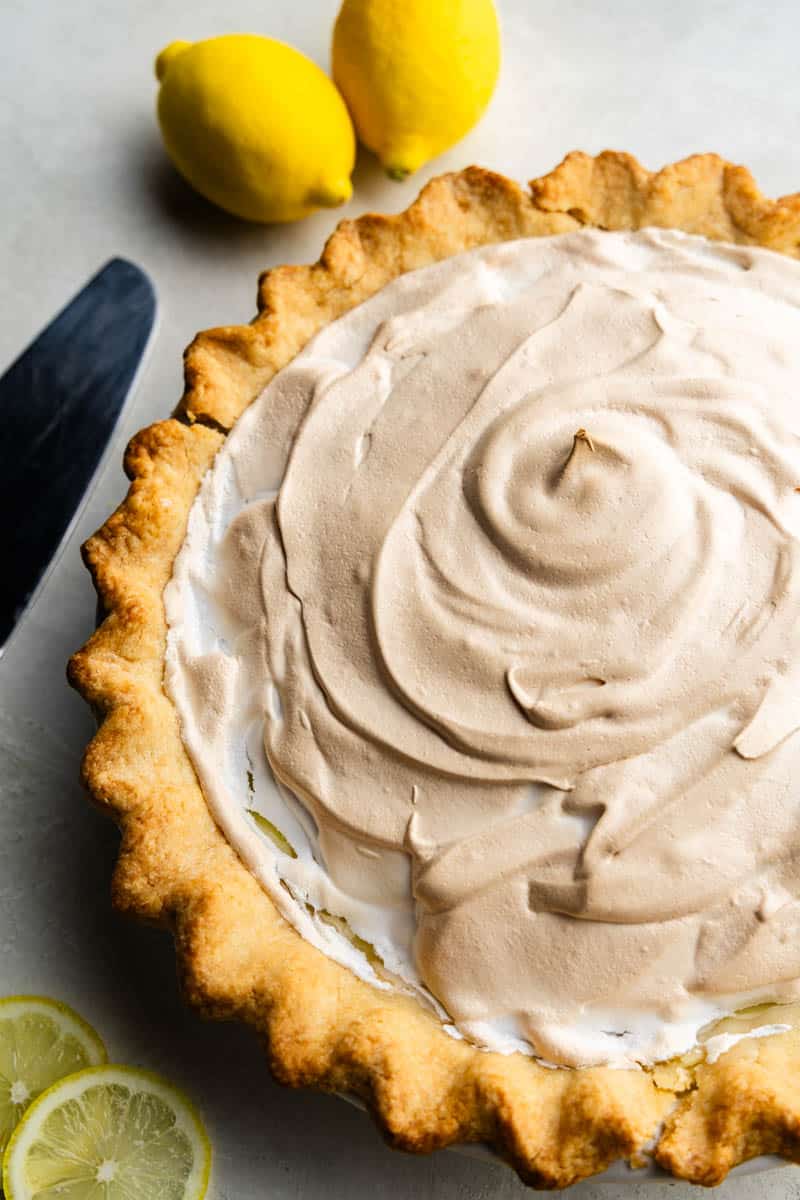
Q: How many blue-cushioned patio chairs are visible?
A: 0